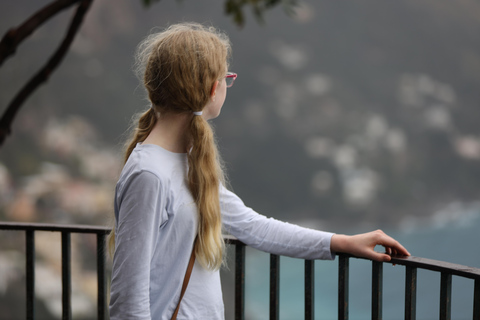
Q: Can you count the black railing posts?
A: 11